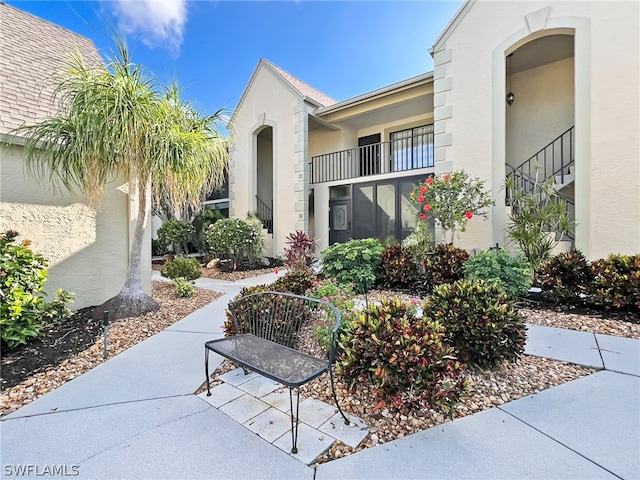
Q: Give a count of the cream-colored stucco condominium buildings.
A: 2